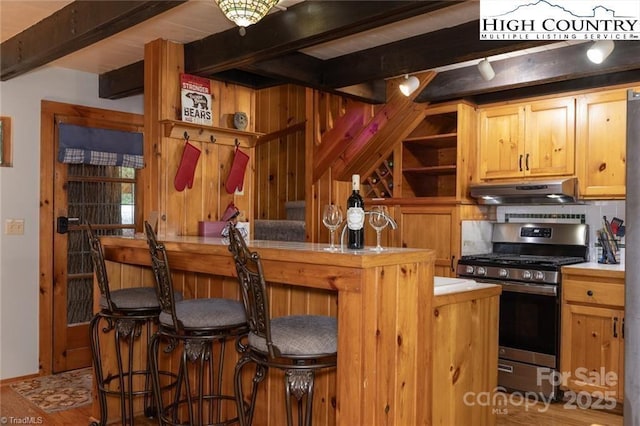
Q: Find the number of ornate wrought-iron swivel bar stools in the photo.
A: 3